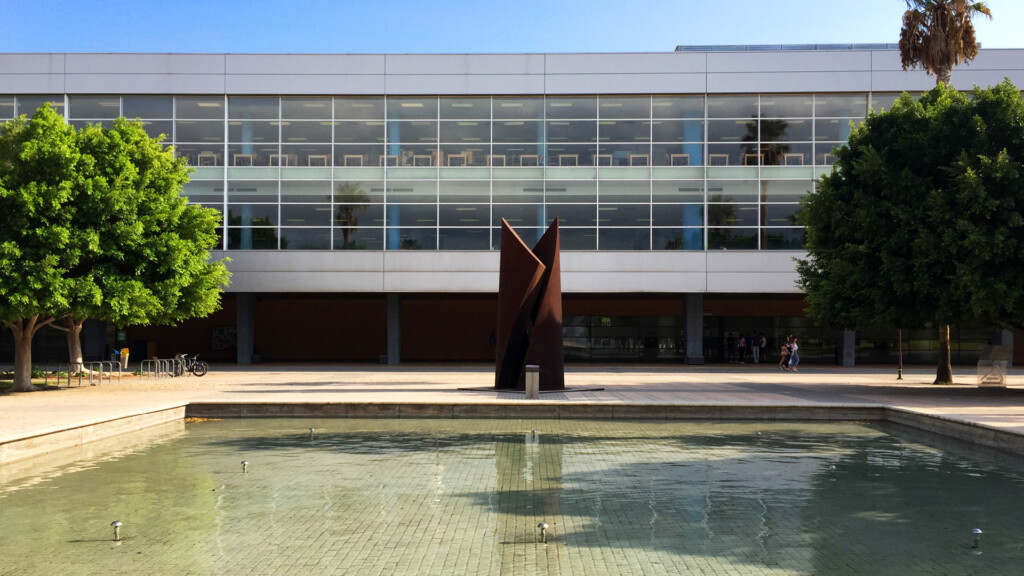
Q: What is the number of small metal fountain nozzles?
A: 8